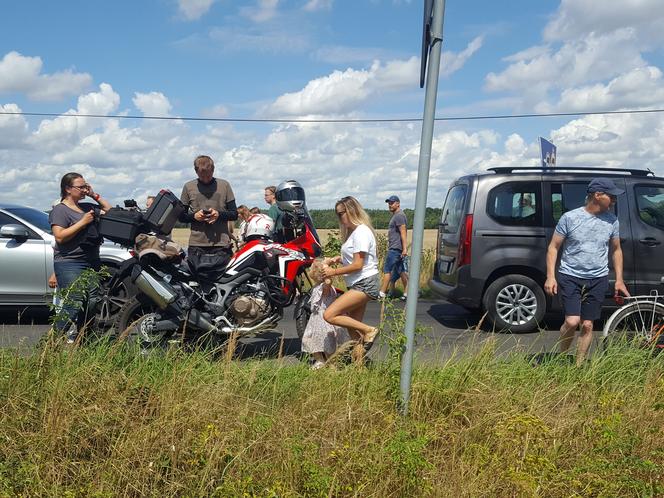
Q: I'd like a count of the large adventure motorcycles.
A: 1